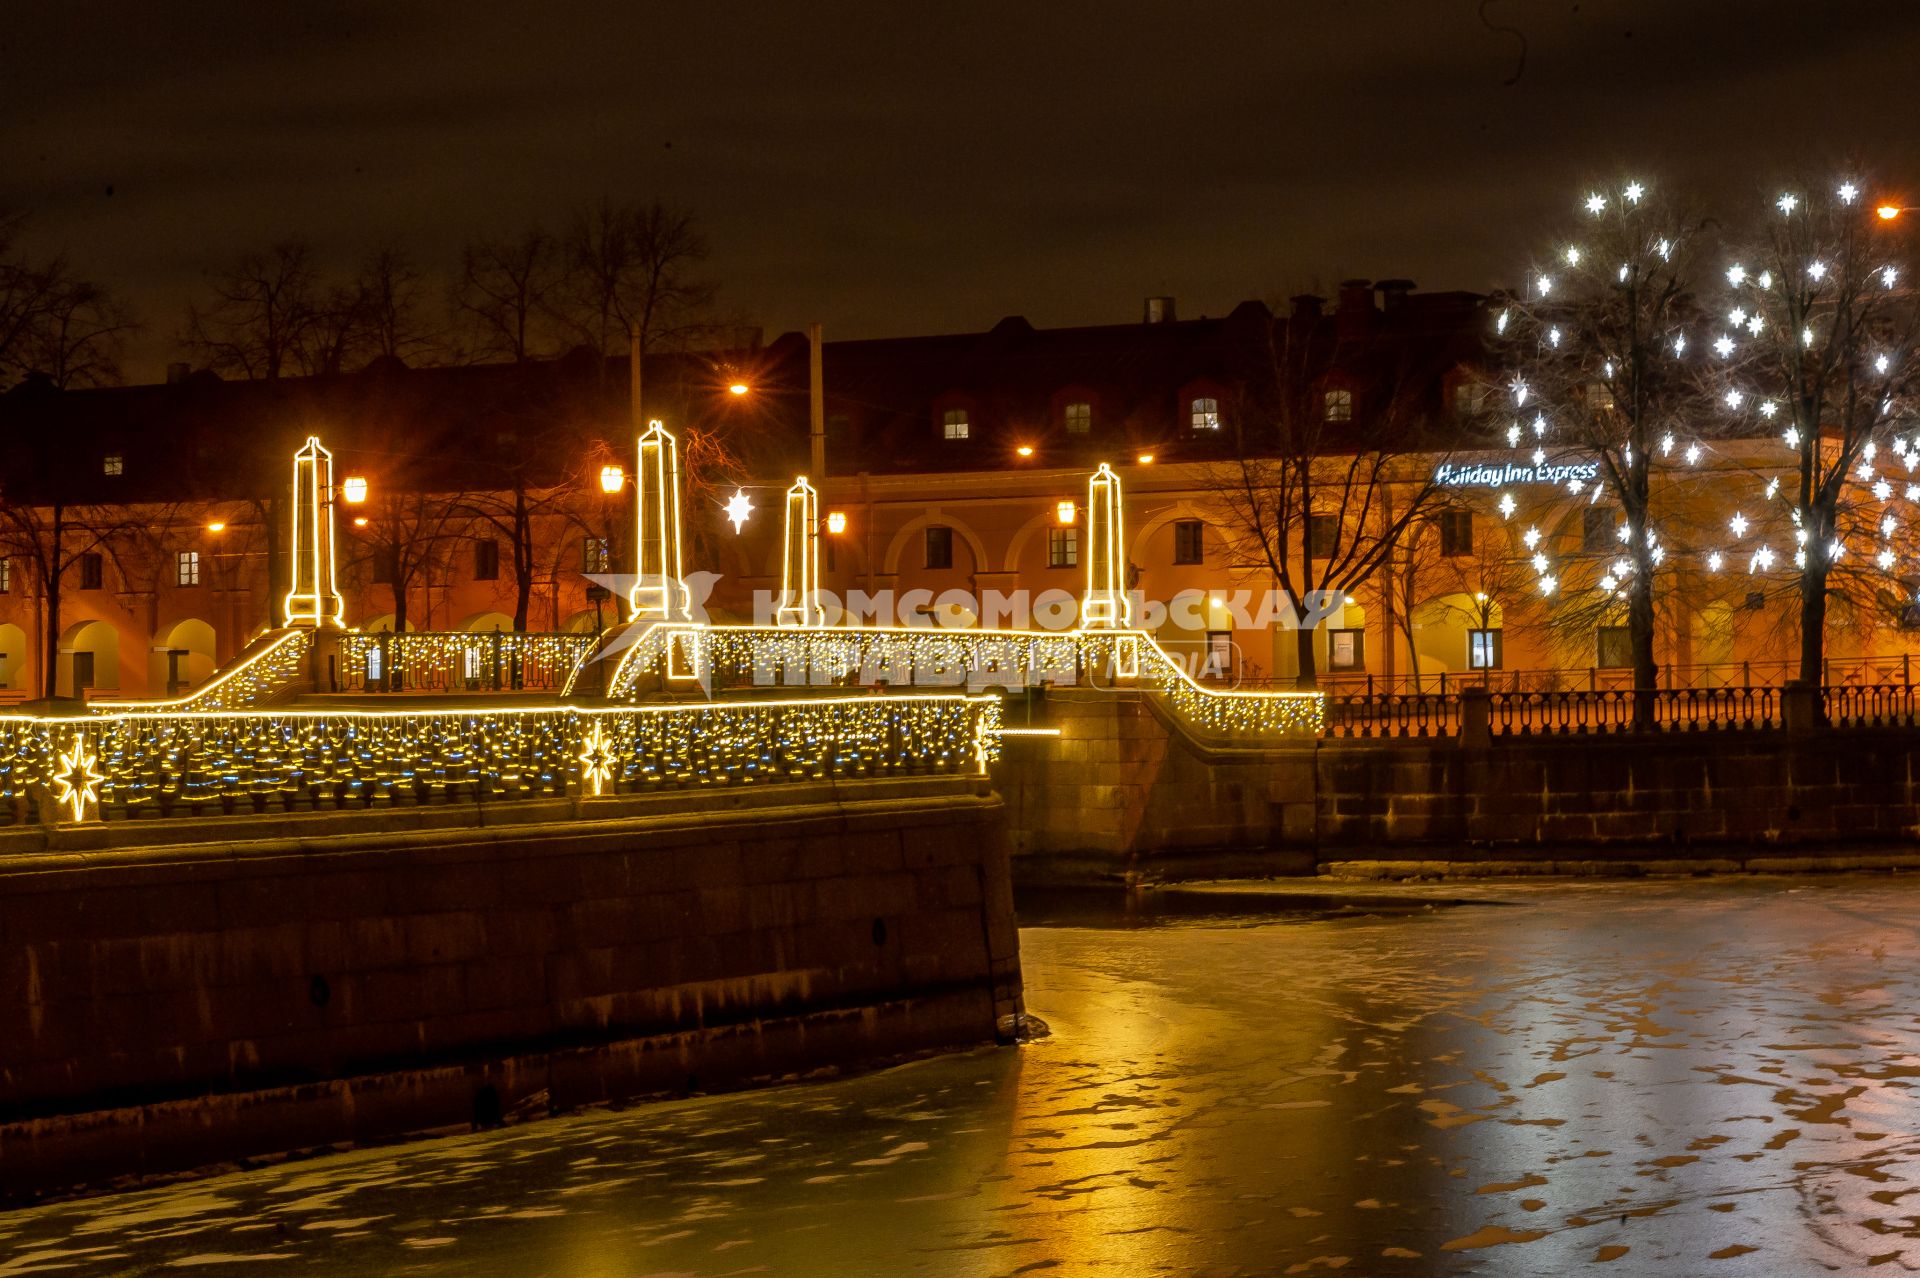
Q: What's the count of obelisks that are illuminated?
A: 4